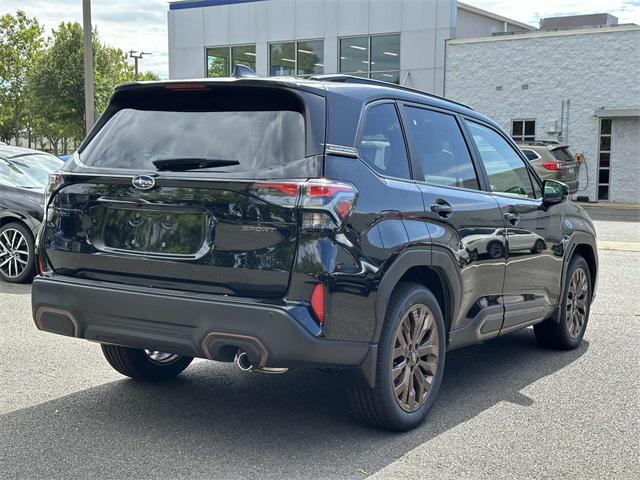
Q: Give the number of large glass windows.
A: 3